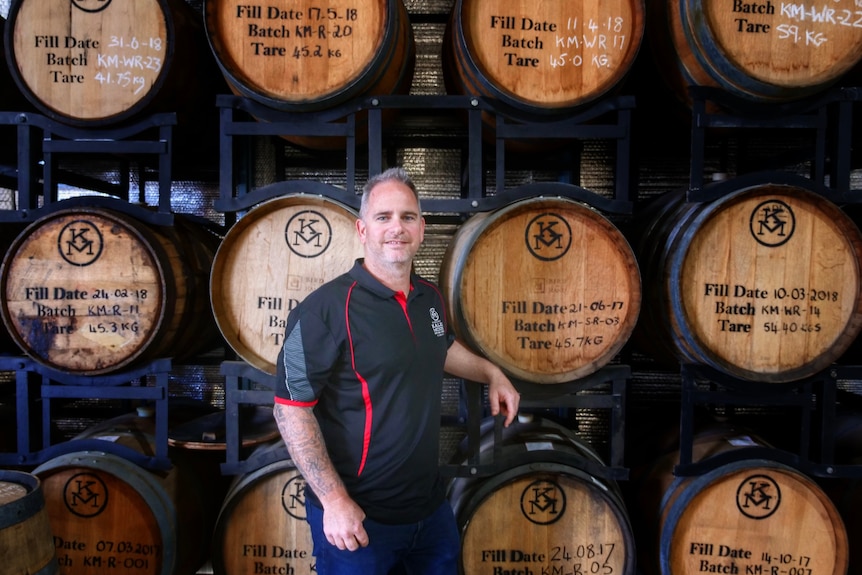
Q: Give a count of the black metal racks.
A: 6